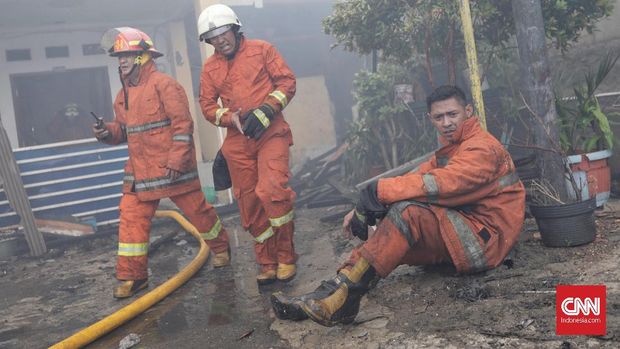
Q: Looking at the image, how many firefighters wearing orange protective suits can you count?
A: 3